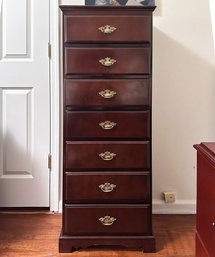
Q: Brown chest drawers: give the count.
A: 7